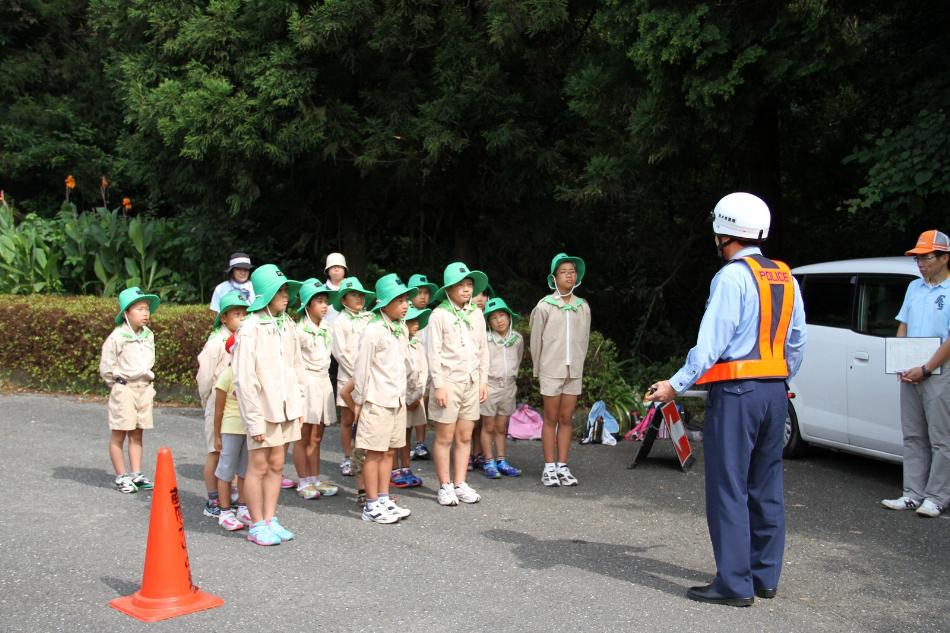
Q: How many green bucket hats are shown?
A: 12